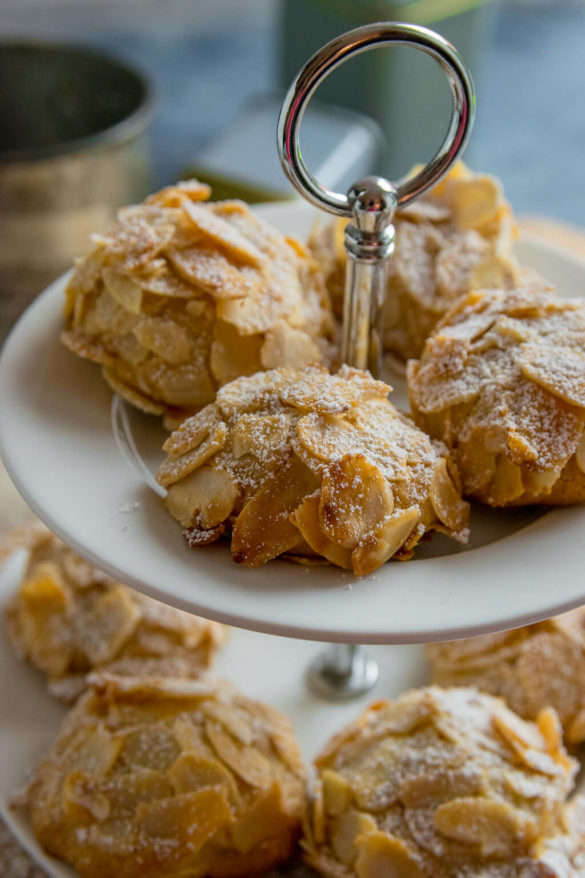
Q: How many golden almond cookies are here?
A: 8